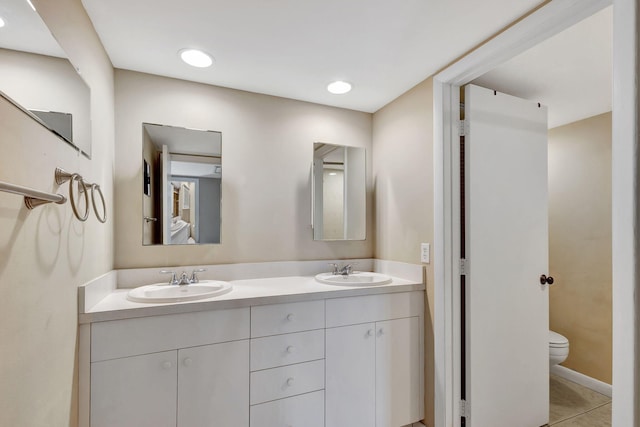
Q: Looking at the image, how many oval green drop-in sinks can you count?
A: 0